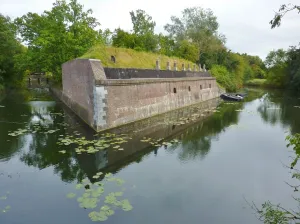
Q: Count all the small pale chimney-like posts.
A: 8